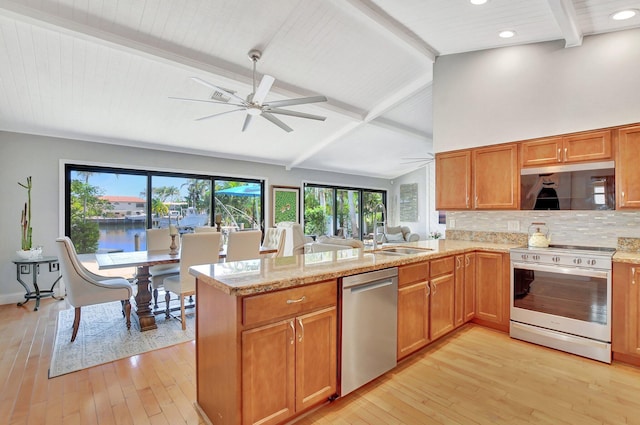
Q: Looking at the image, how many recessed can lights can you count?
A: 3